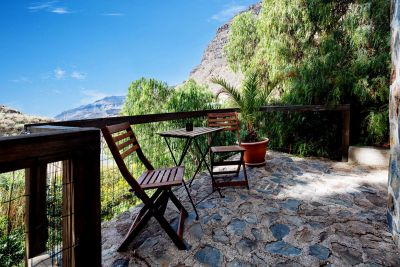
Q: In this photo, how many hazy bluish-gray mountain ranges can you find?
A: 1